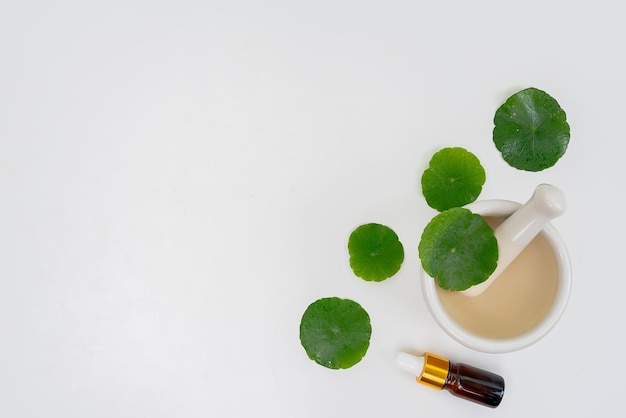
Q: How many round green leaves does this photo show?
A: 5